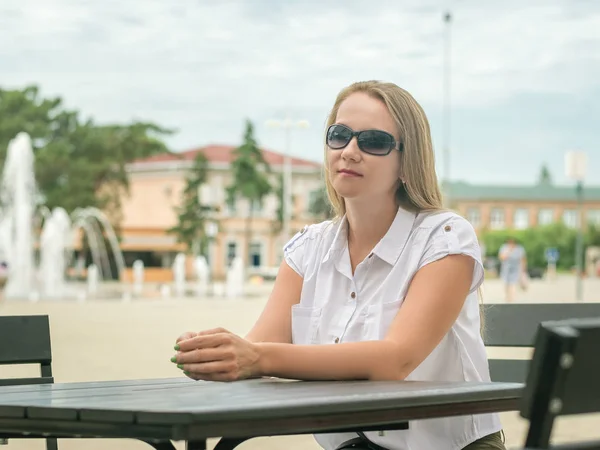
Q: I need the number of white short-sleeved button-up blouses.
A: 1